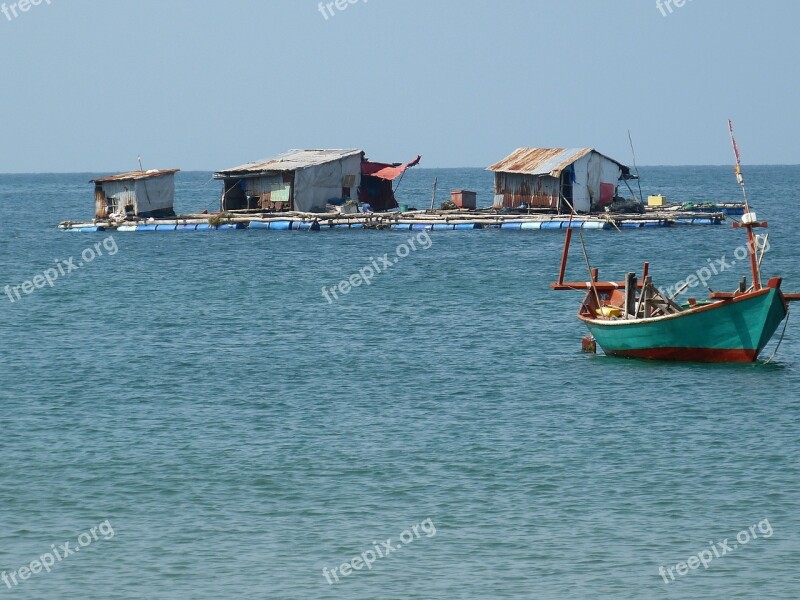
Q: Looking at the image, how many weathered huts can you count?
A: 3